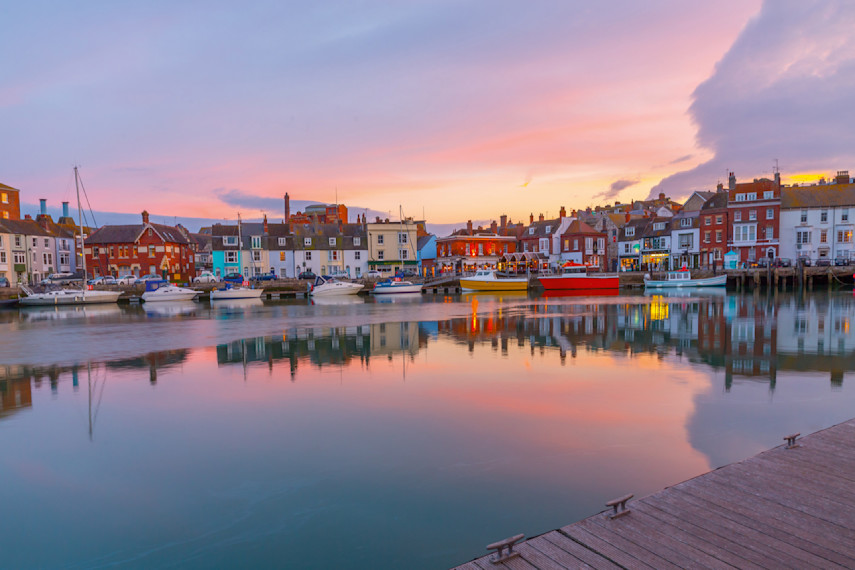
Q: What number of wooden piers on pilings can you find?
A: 1